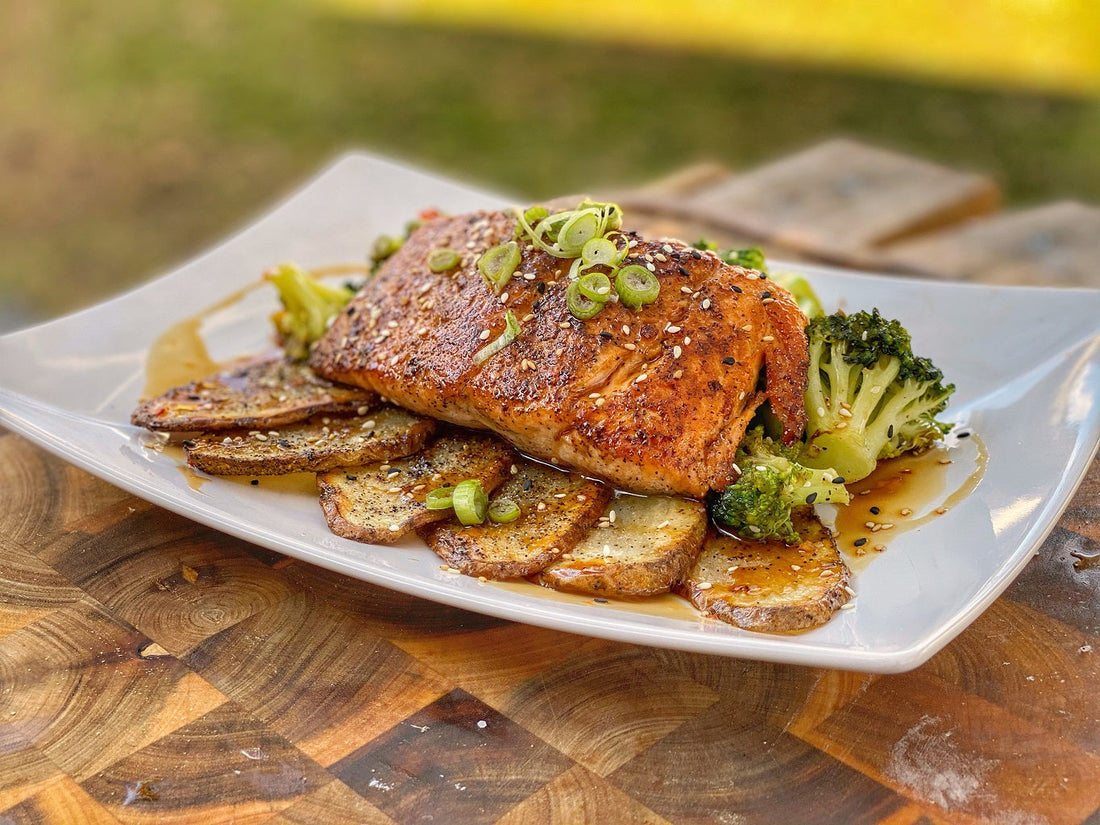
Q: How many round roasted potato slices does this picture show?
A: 6